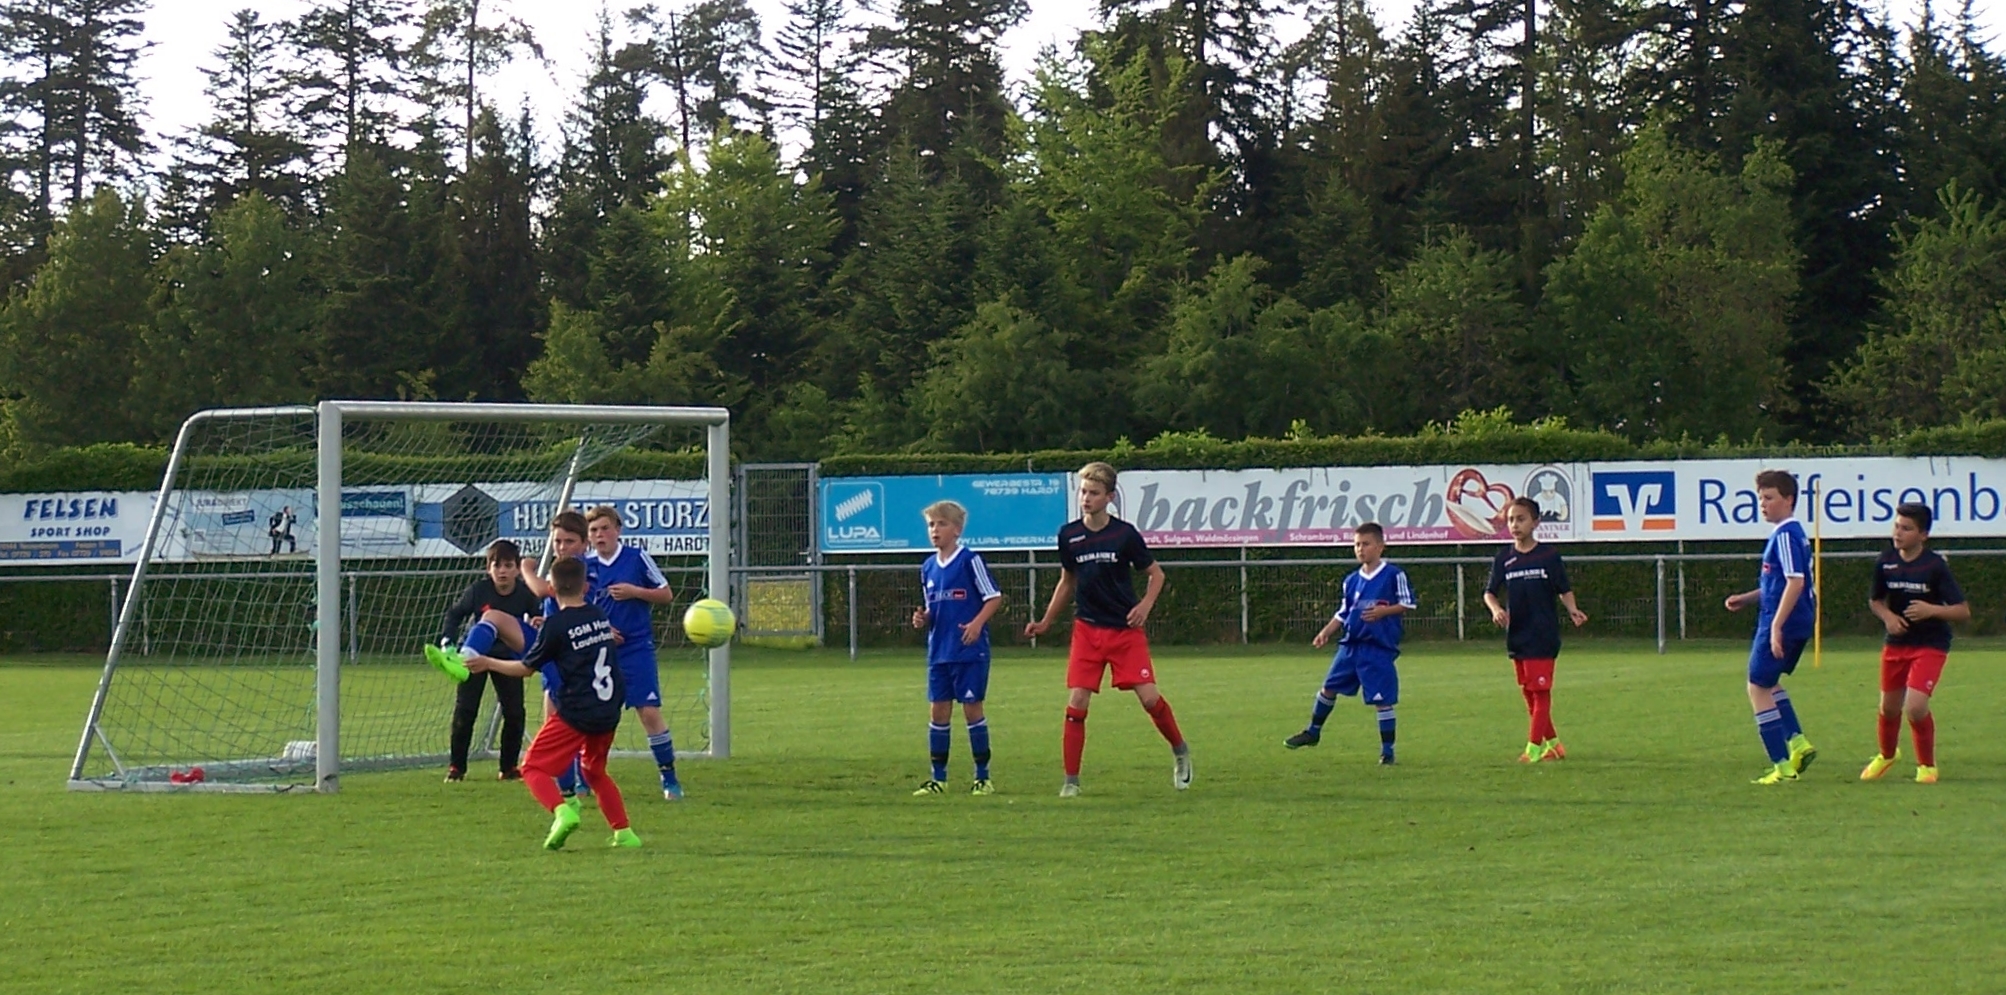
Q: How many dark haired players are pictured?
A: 7